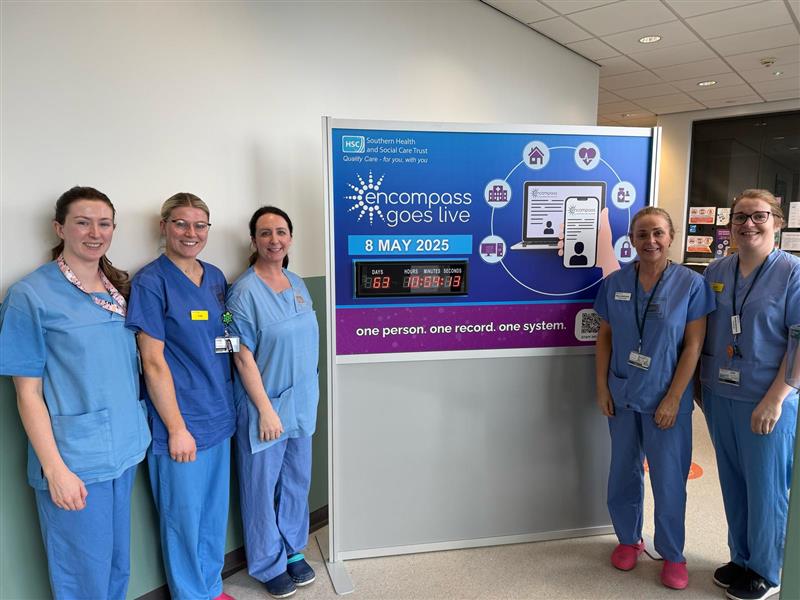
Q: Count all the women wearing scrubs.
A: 5